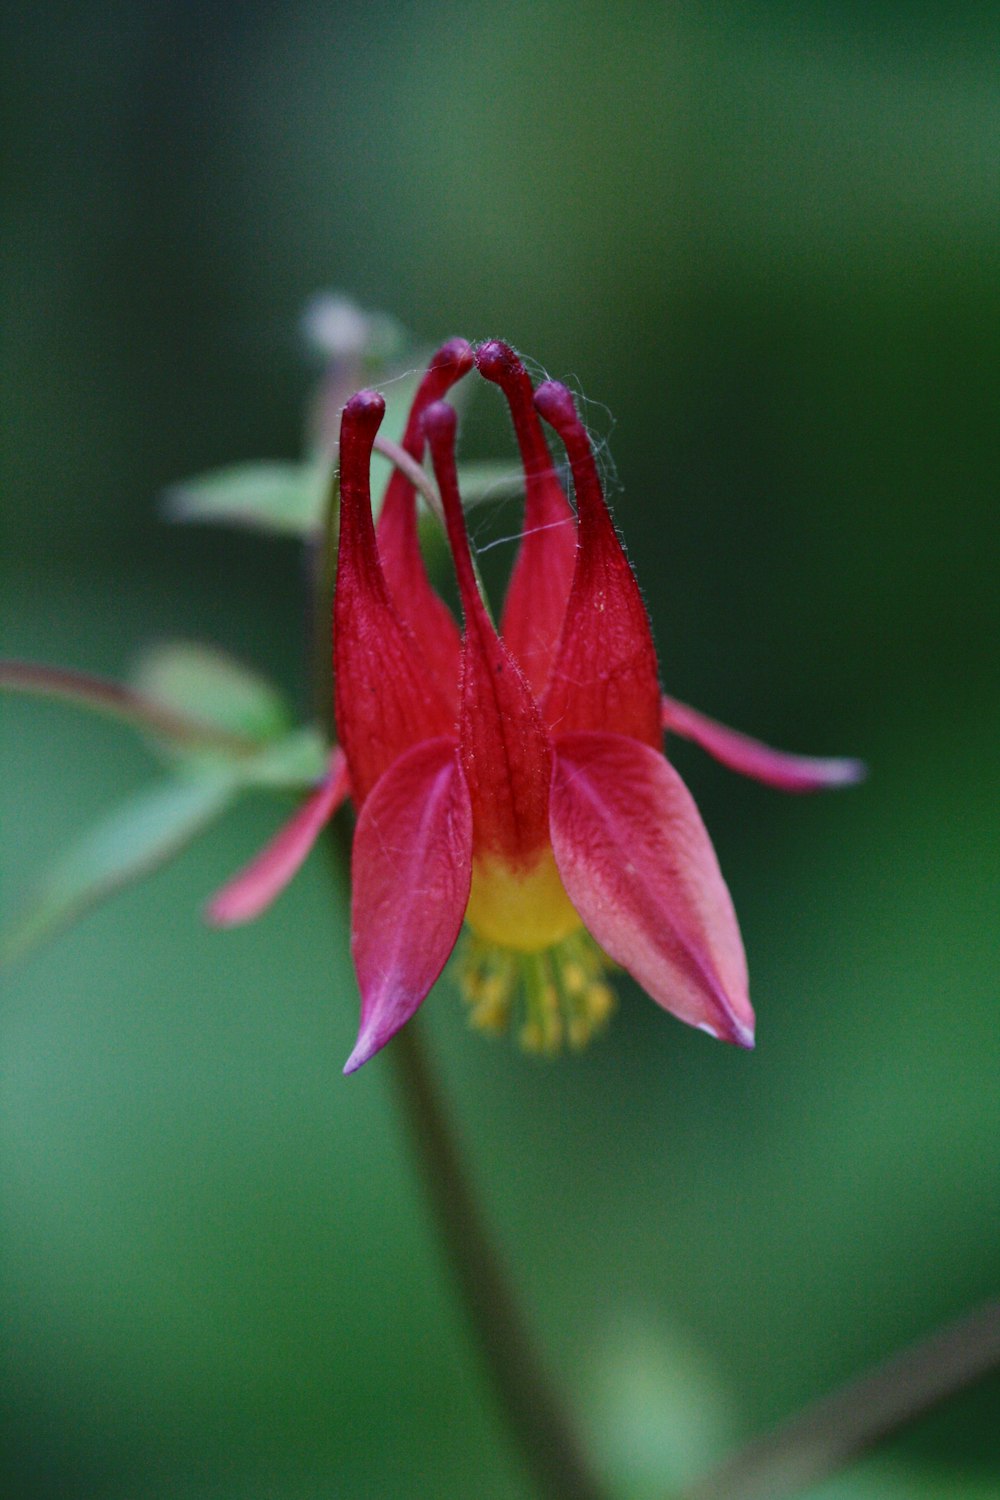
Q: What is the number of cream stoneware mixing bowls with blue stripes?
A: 0